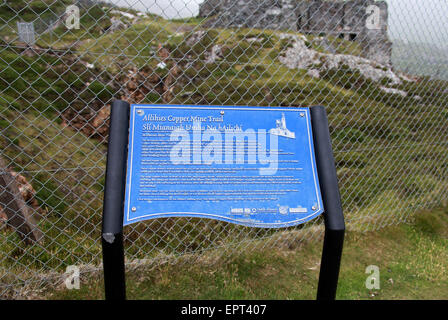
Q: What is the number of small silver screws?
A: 5